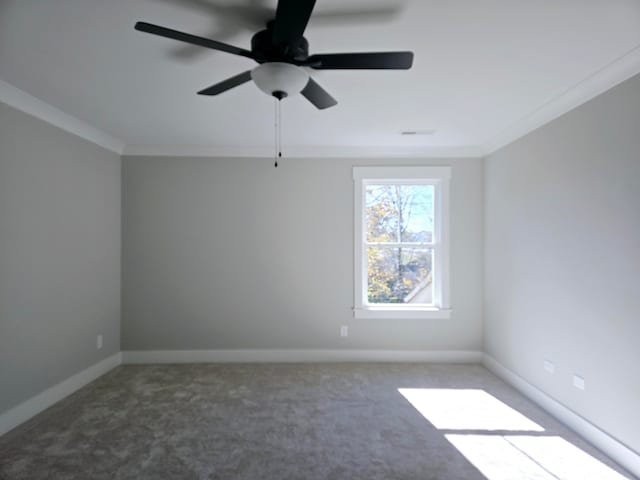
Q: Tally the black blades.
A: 5